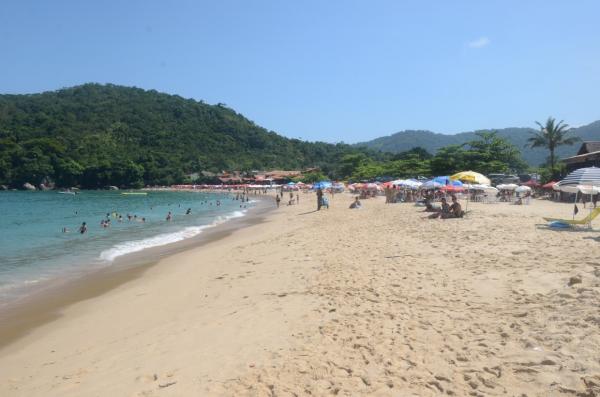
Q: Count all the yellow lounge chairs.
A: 1